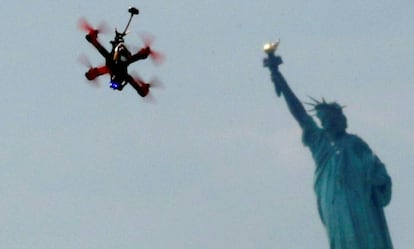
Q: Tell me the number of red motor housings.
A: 4